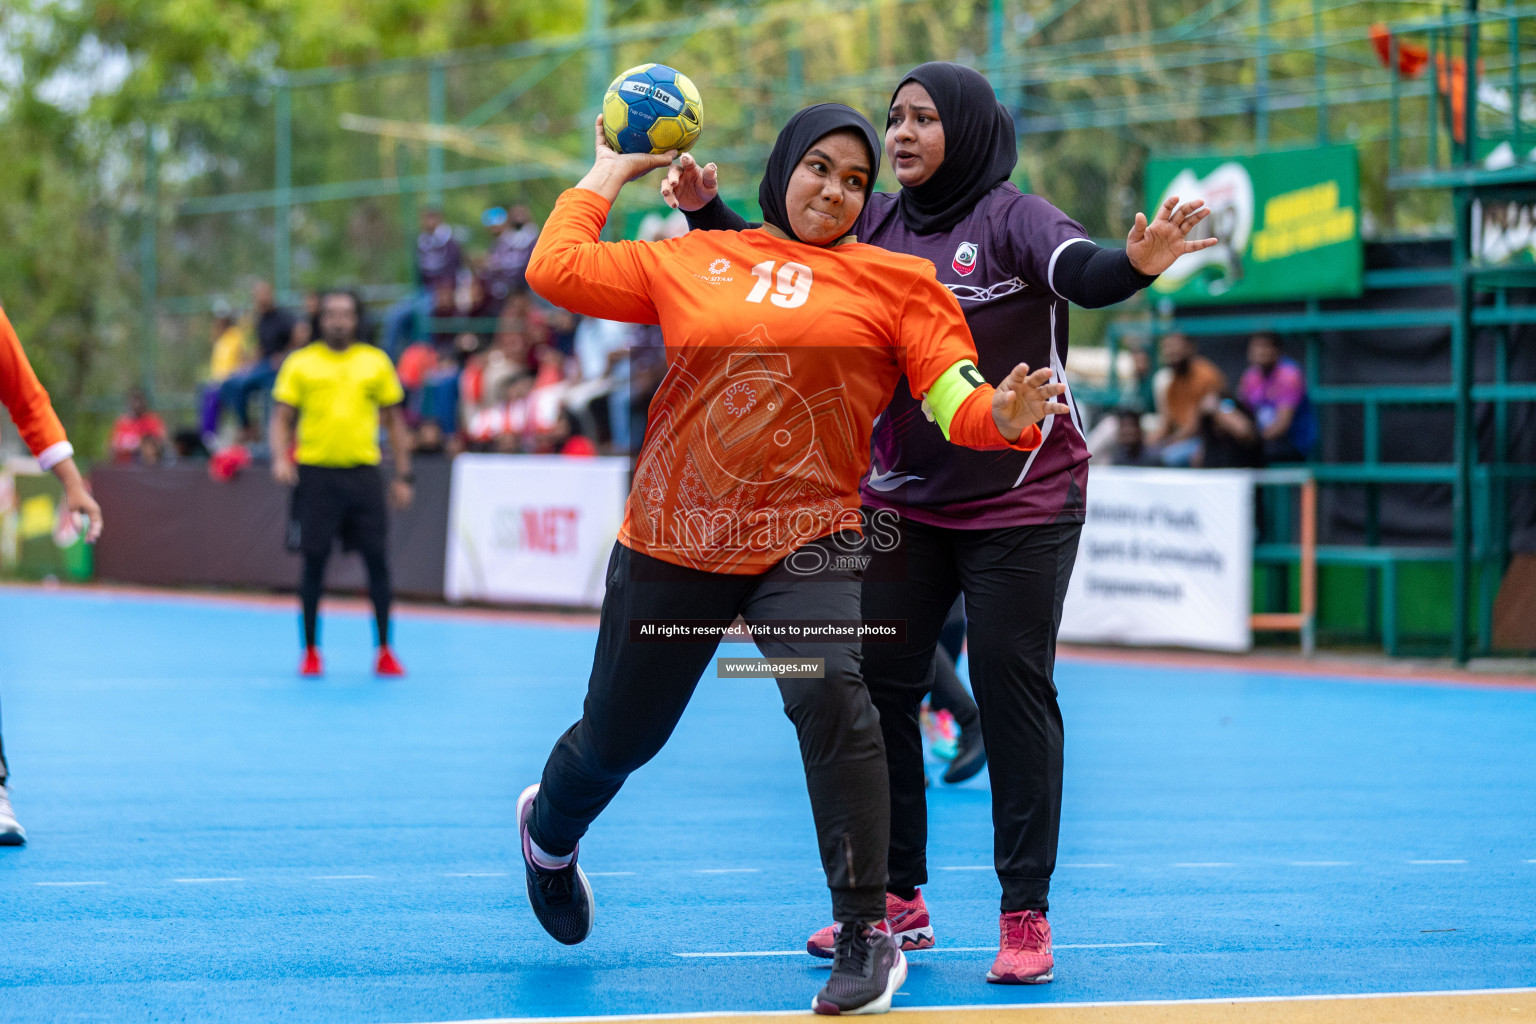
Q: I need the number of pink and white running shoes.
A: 2